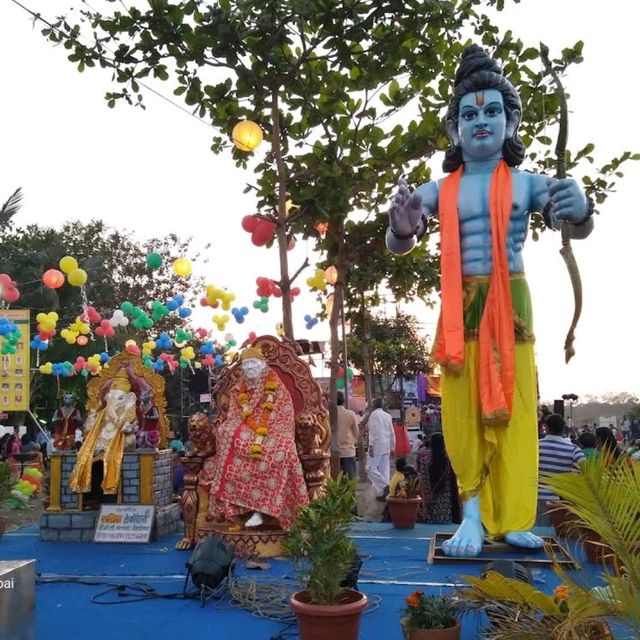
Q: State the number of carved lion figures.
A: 2